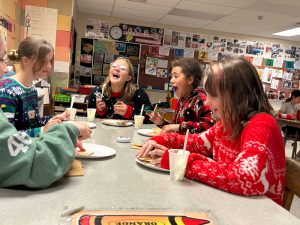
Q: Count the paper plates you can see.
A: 5